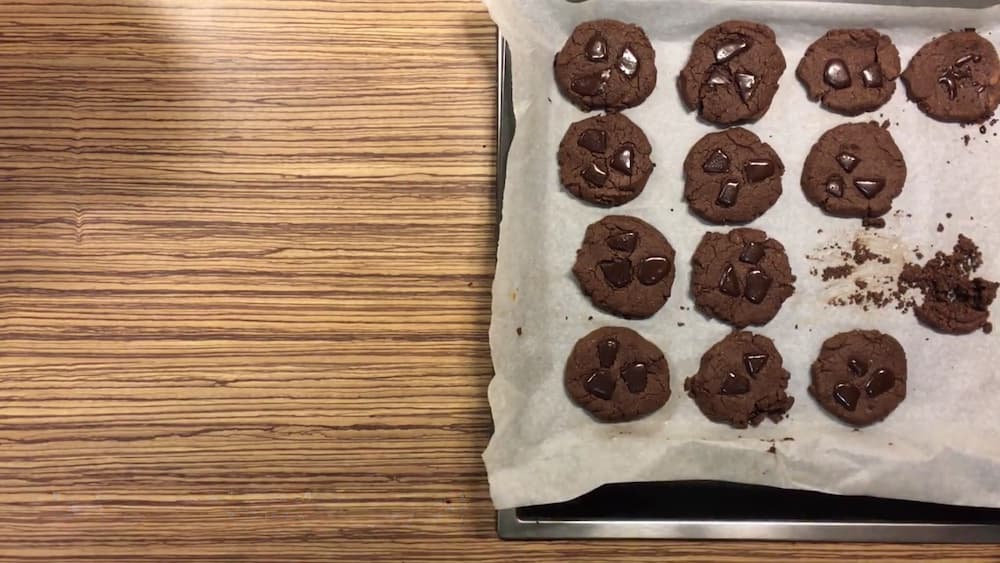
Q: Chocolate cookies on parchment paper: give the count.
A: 13